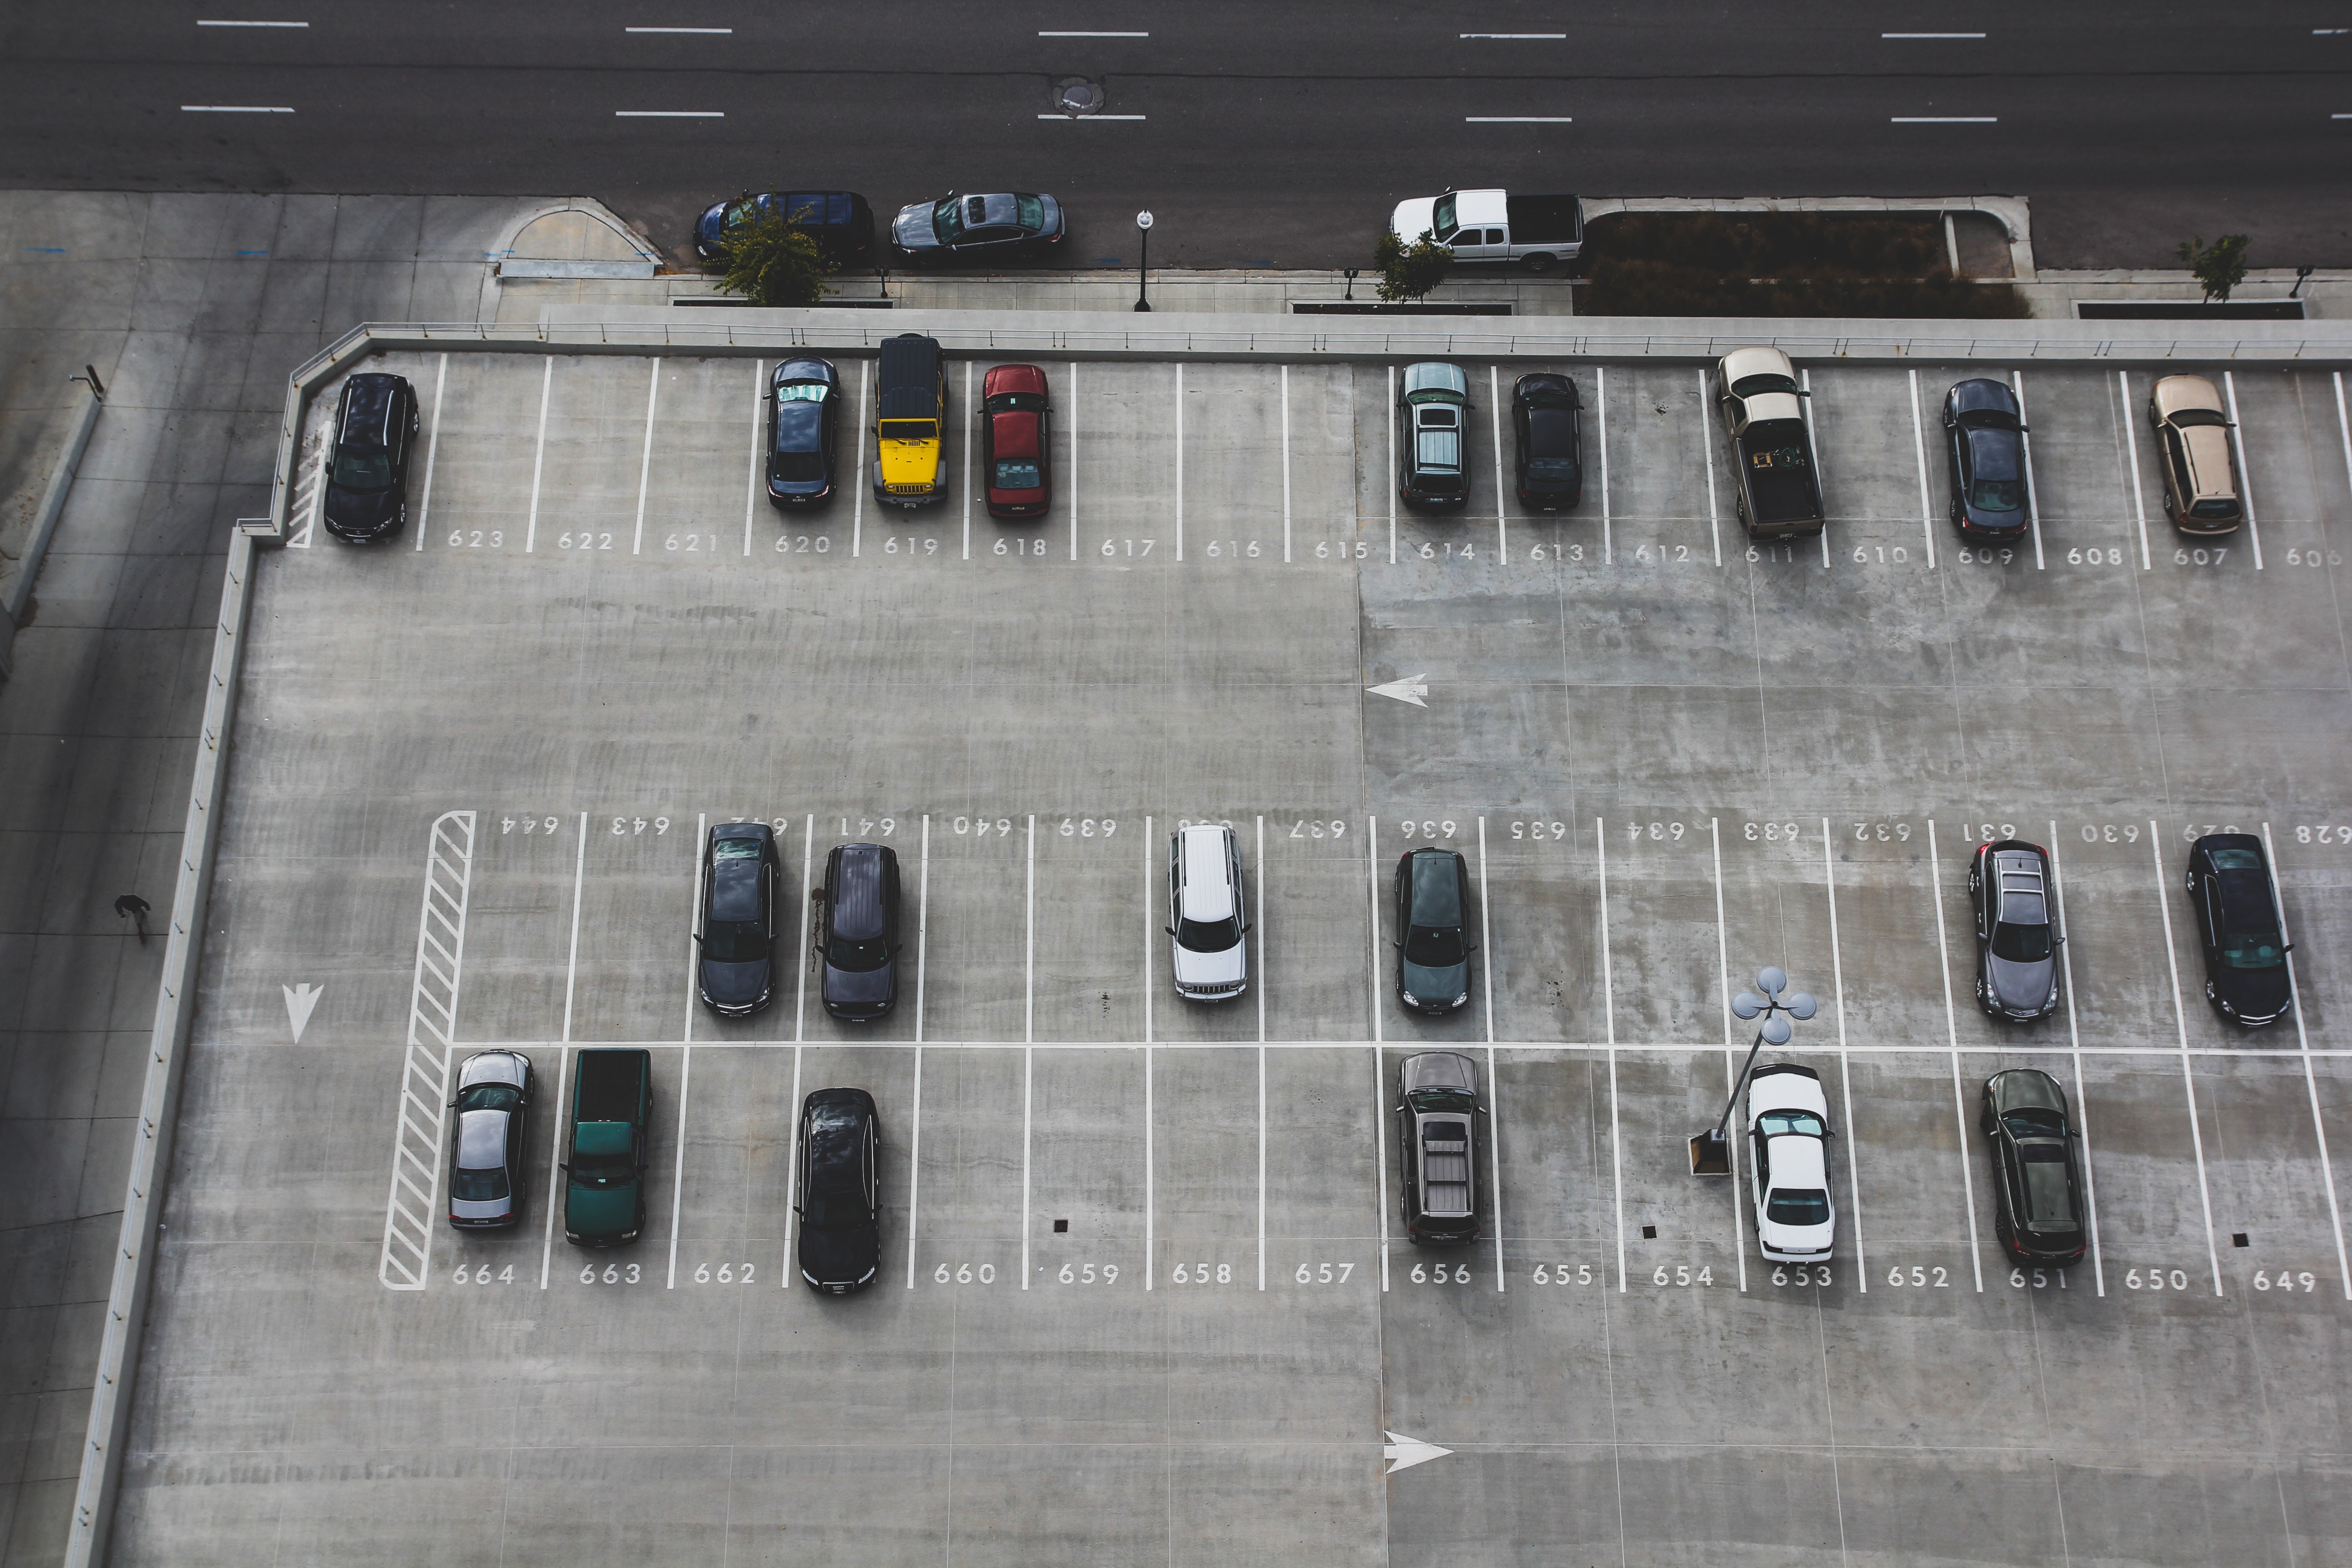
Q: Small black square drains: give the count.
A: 3